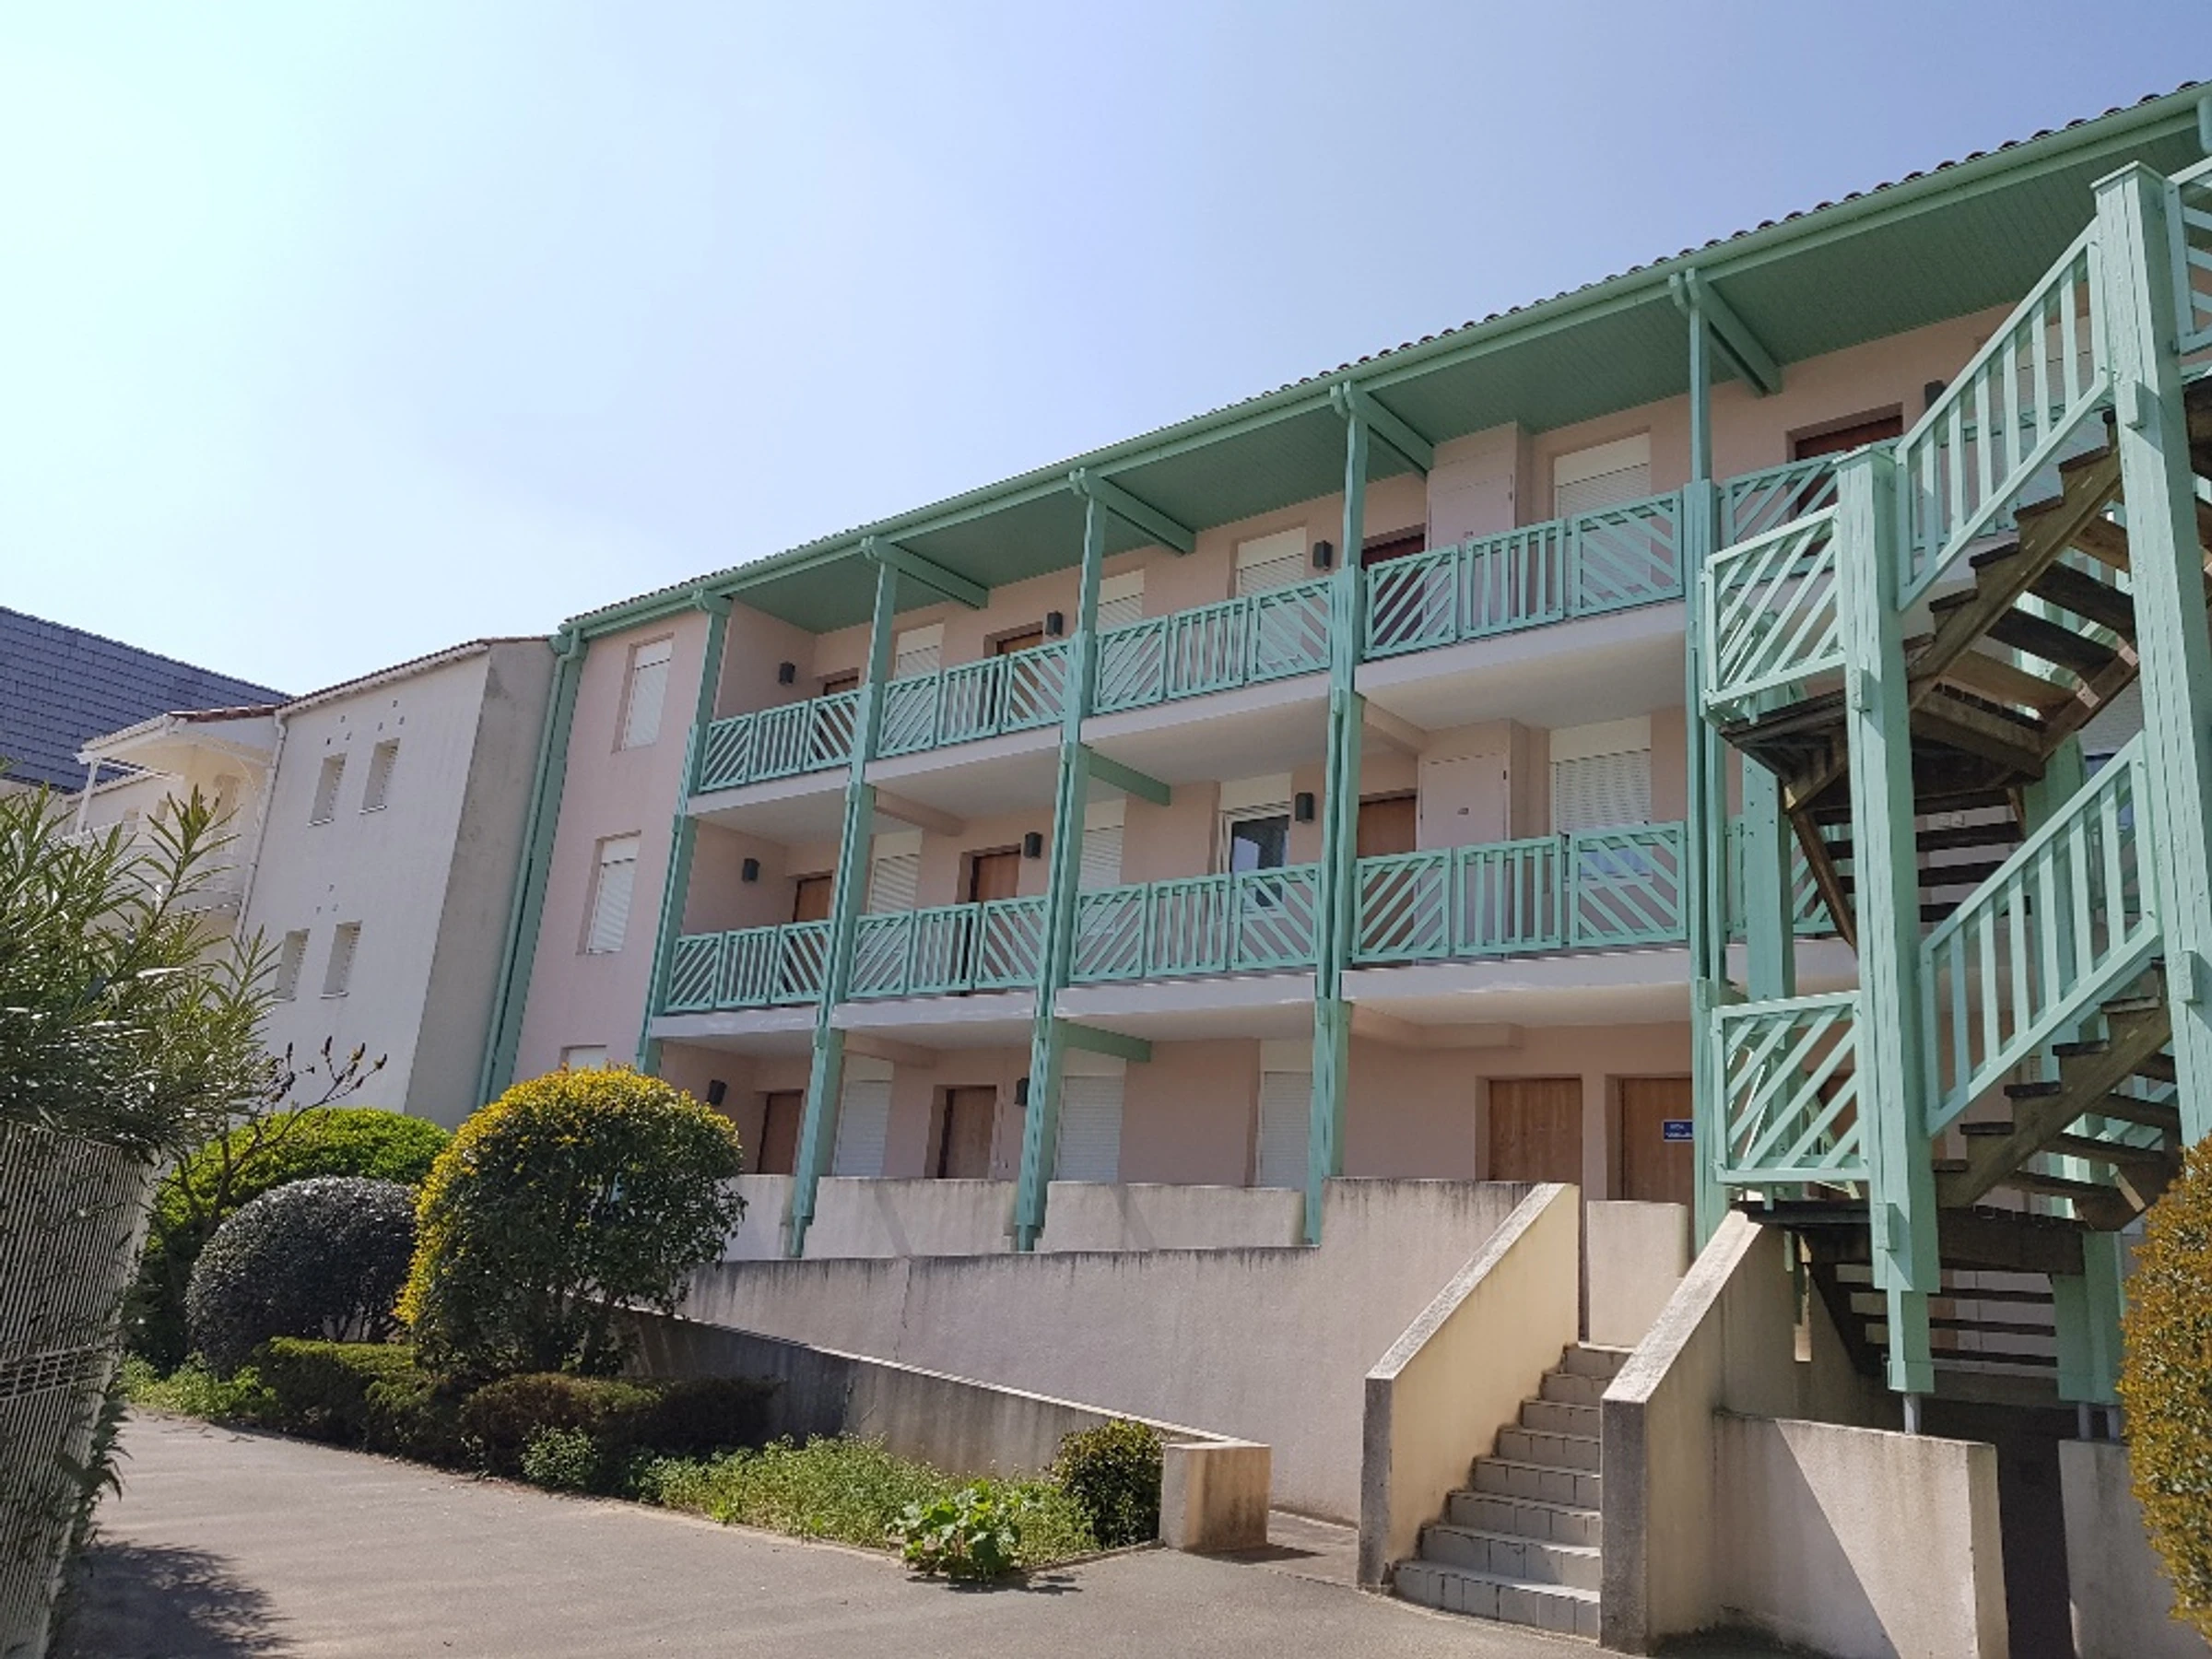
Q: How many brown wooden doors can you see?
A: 11